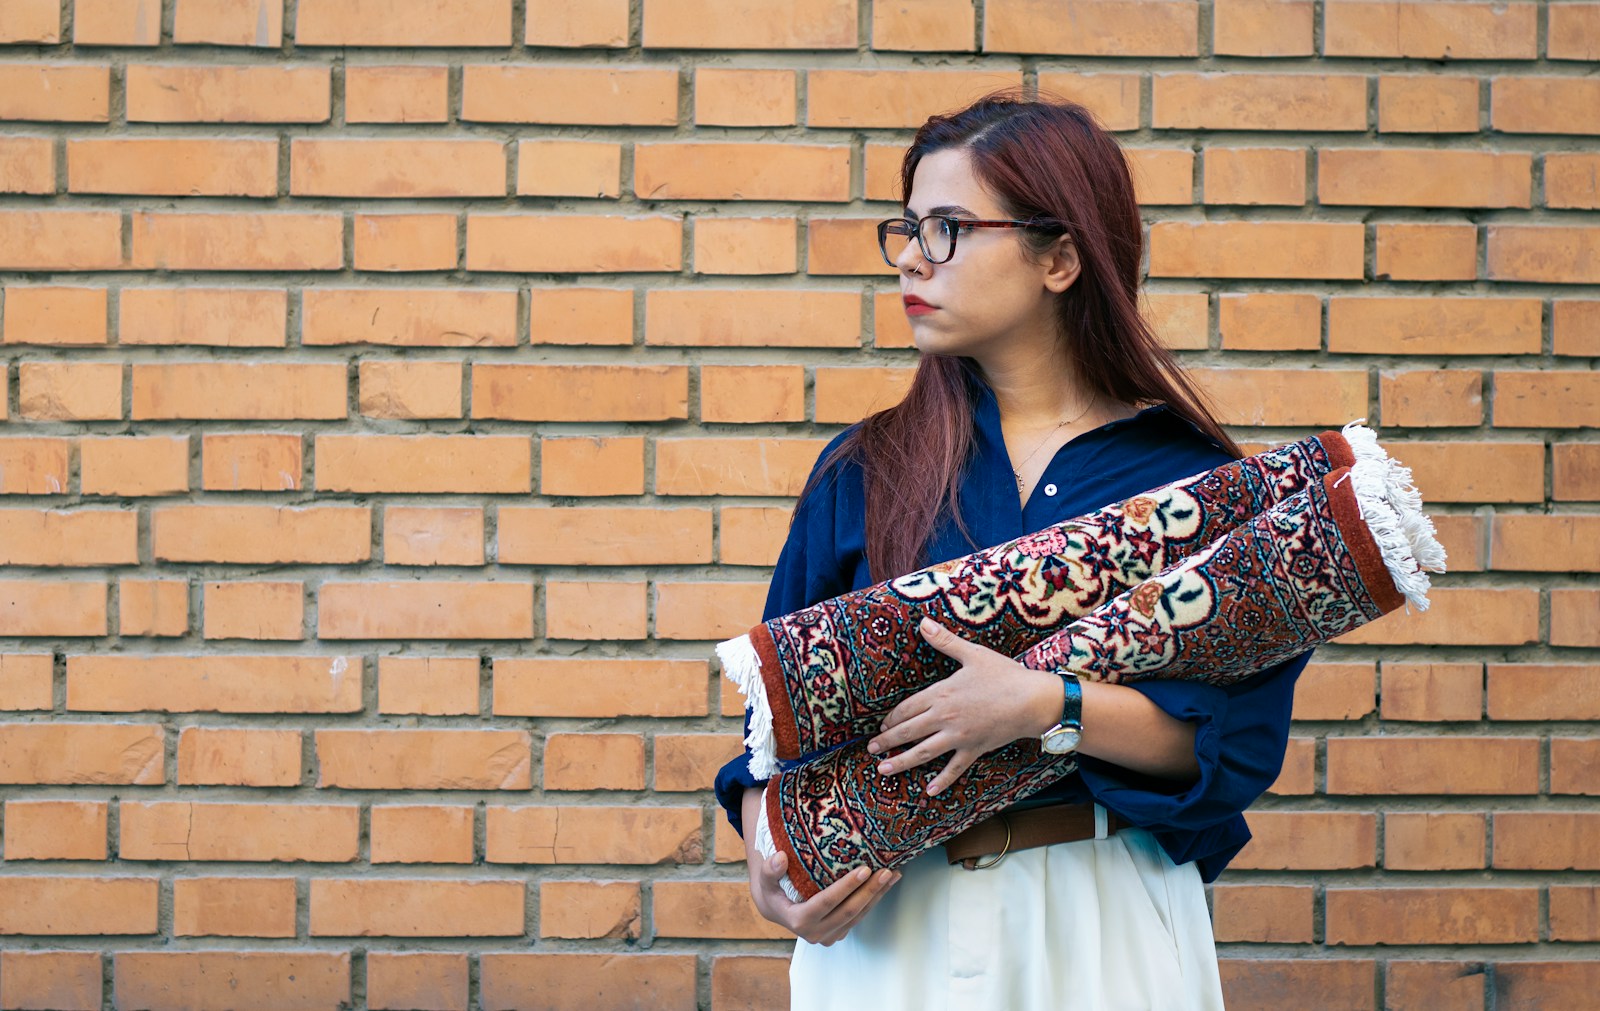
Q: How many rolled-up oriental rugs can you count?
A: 2